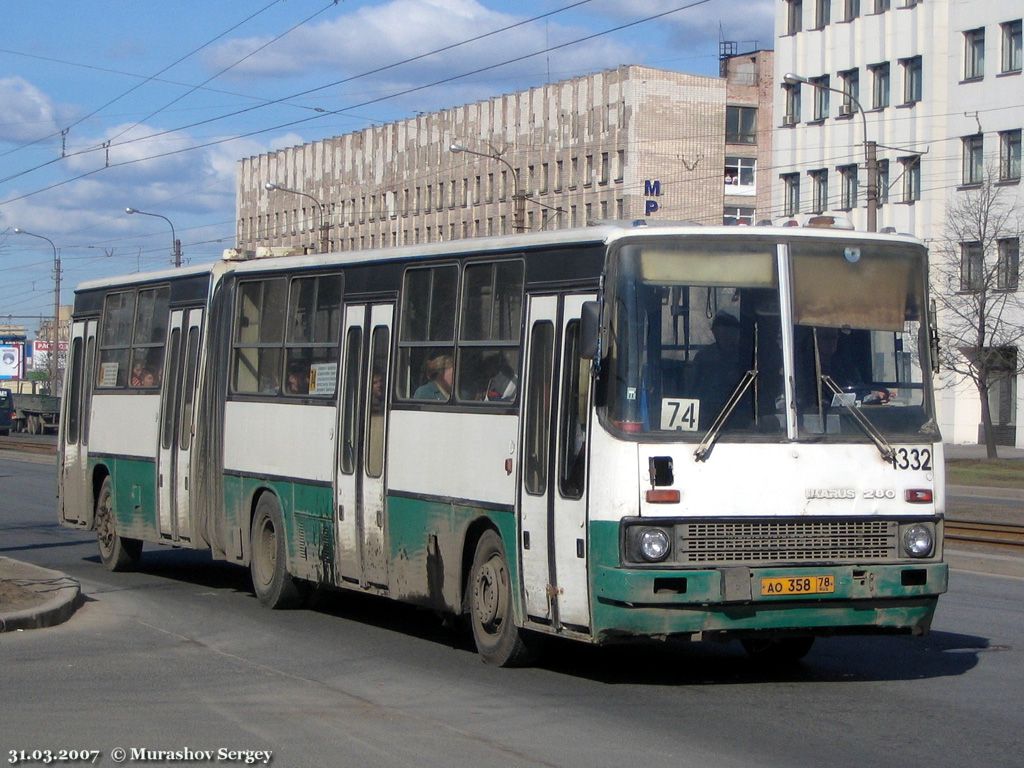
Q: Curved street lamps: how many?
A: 5